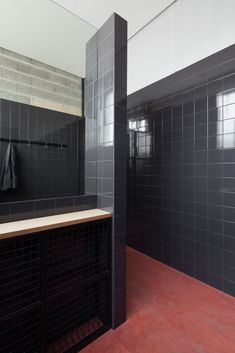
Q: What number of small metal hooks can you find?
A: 4